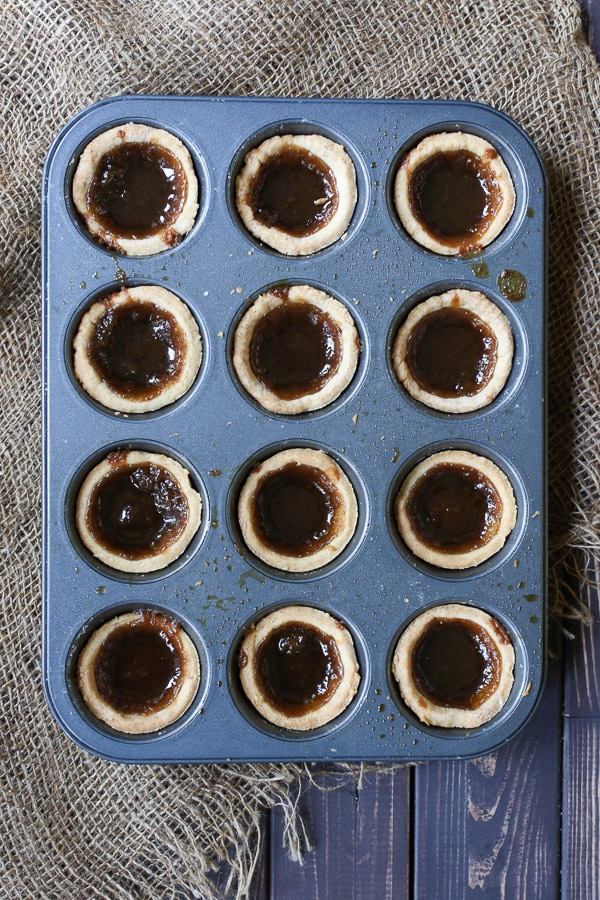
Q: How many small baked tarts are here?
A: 12